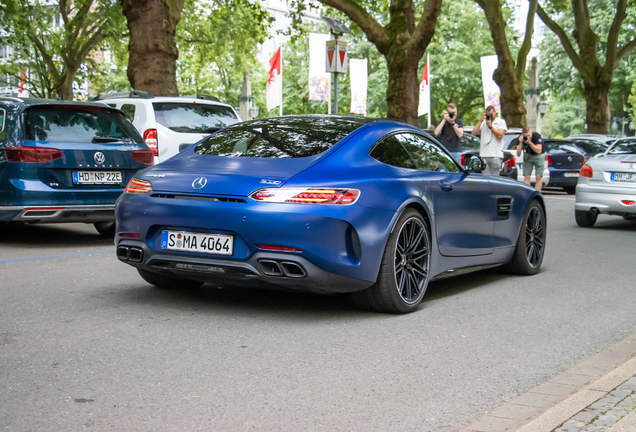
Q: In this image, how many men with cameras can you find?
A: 3